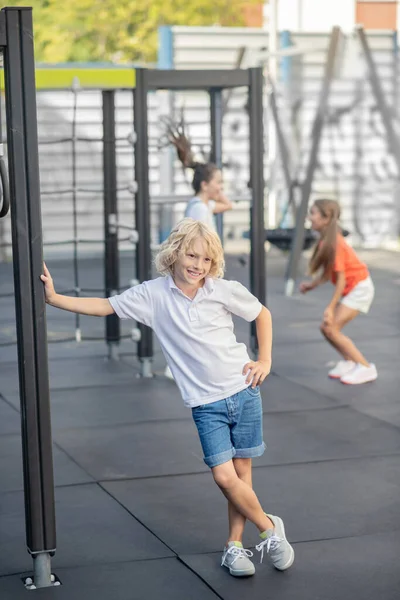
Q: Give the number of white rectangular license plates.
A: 0